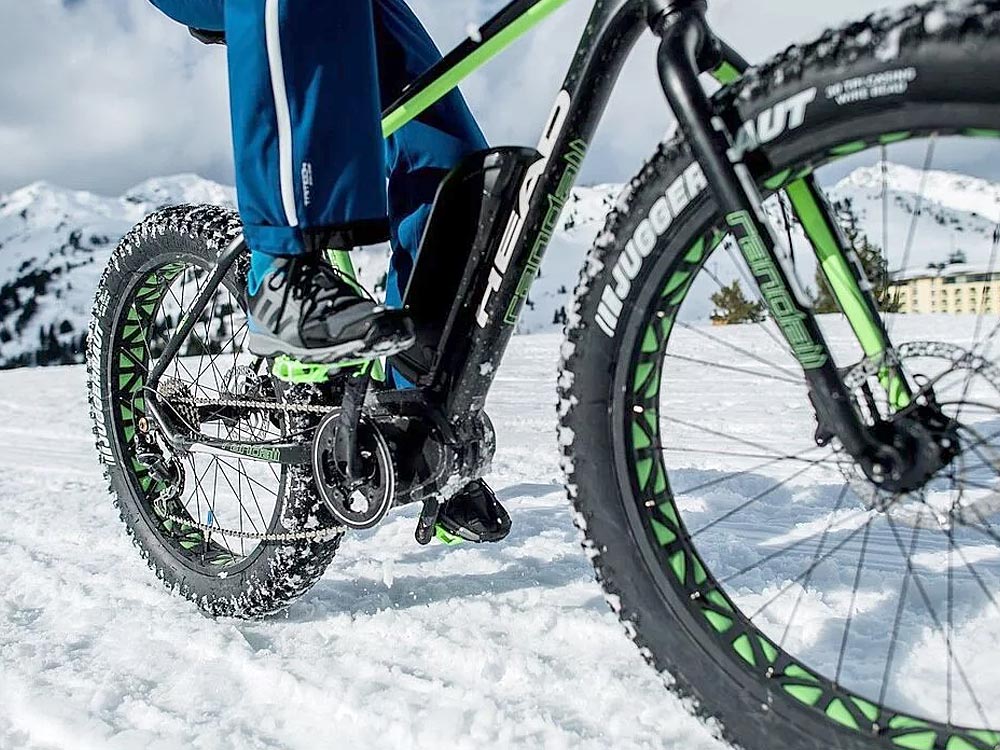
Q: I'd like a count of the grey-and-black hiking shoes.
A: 2